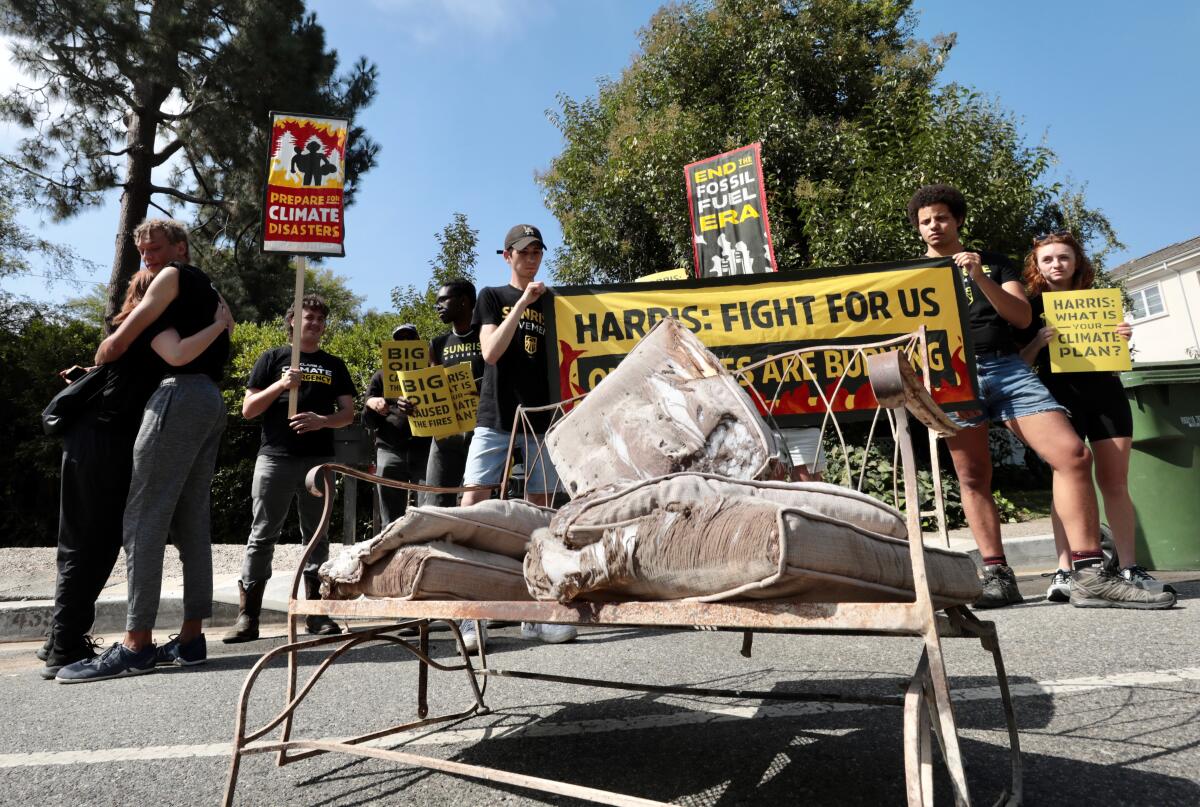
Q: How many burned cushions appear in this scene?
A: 5